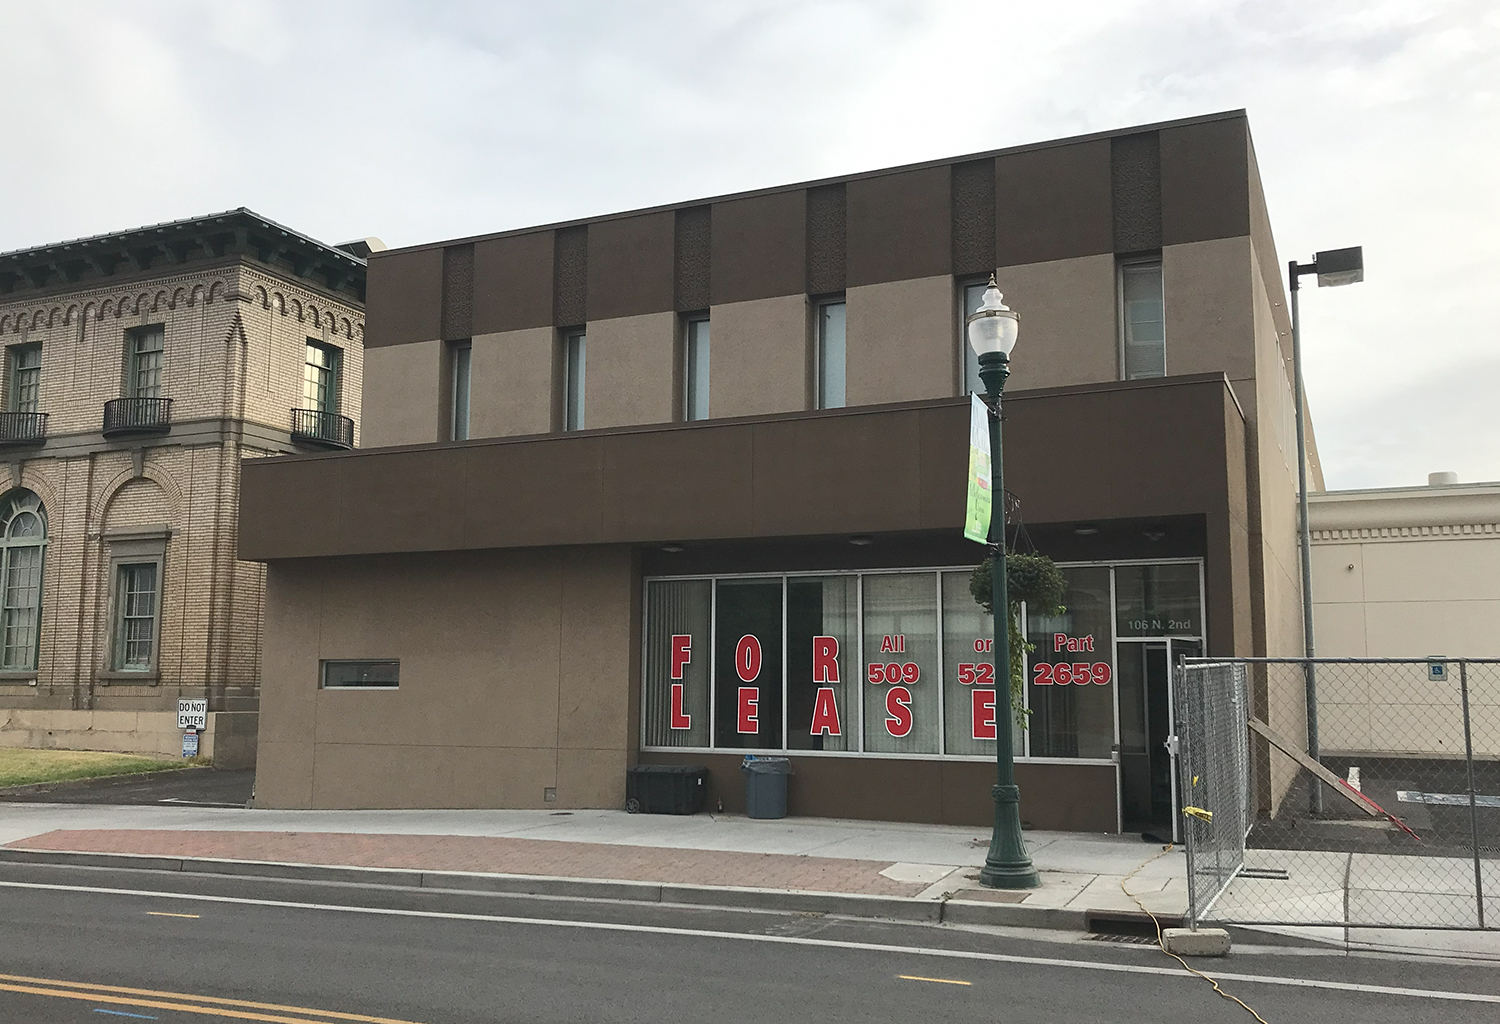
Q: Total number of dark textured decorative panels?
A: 6